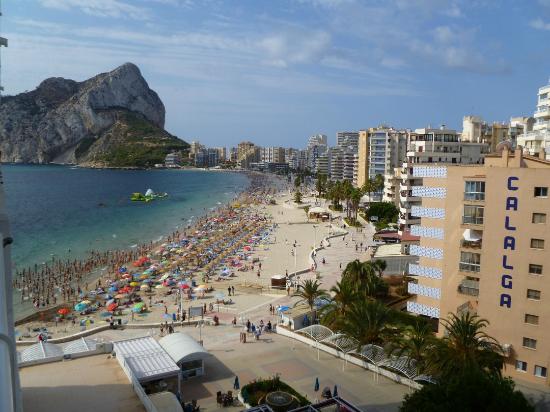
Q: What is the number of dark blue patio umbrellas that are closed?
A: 3